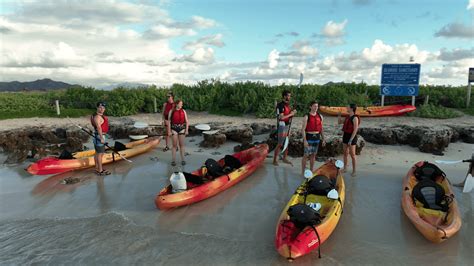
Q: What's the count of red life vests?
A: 6